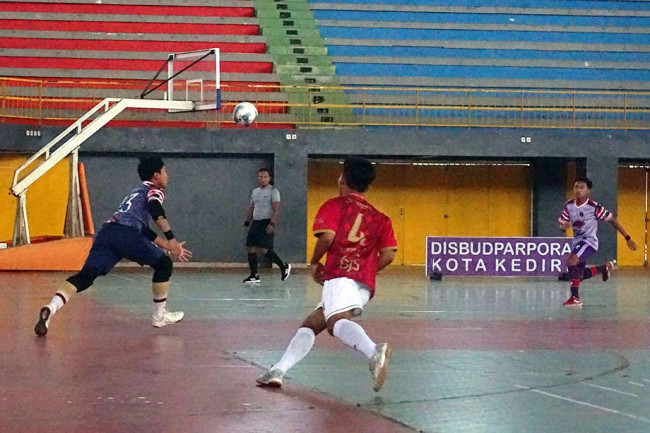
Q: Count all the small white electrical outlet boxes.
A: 8